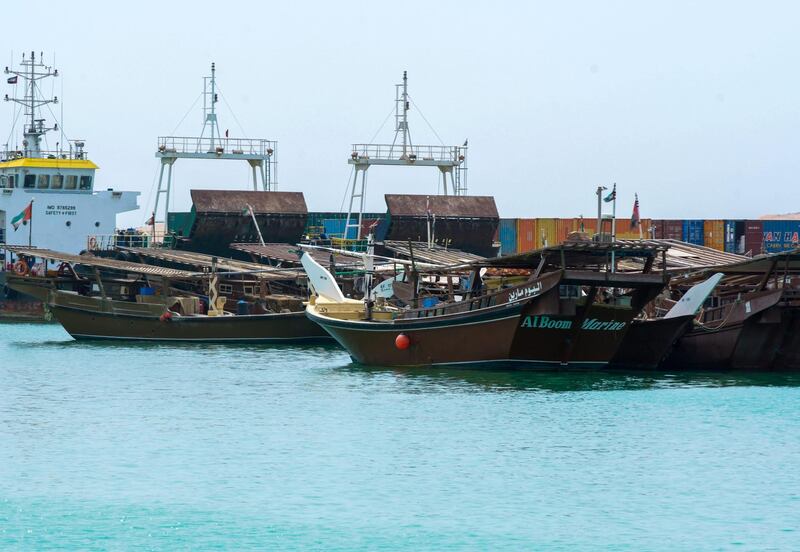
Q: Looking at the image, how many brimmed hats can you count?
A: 0